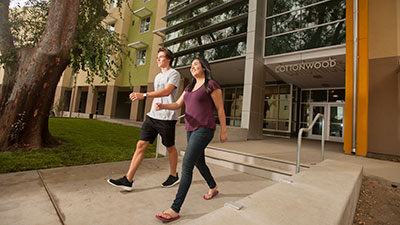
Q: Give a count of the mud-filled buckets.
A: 0